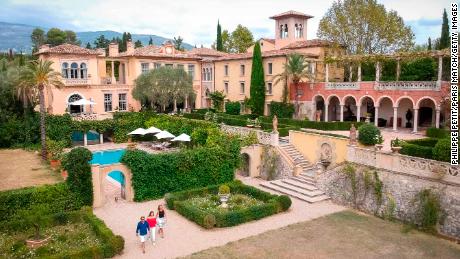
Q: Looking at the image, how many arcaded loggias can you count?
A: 1